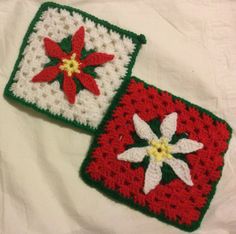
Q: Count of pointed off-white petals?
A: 6